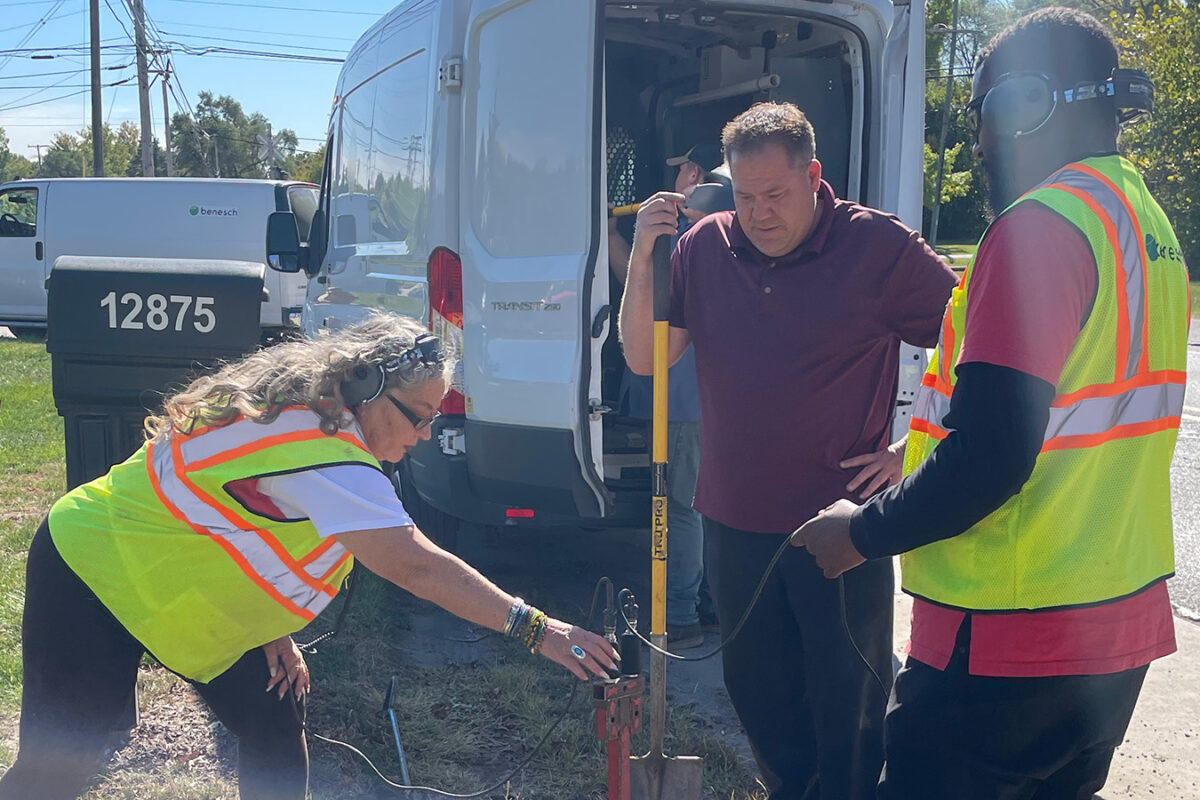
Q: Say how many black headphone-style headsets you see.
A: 2